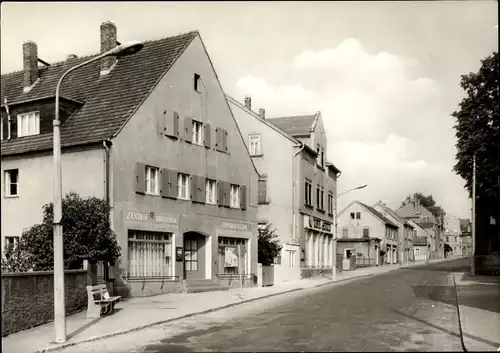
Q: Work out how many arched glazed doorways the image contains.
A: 1